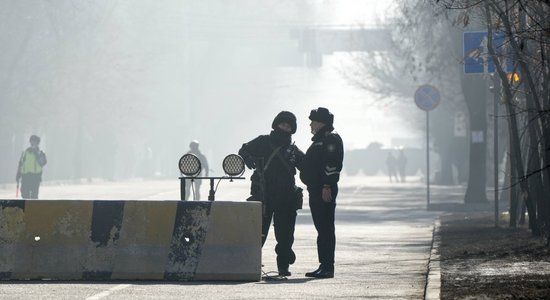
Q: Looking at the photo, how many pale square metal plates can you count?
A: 1